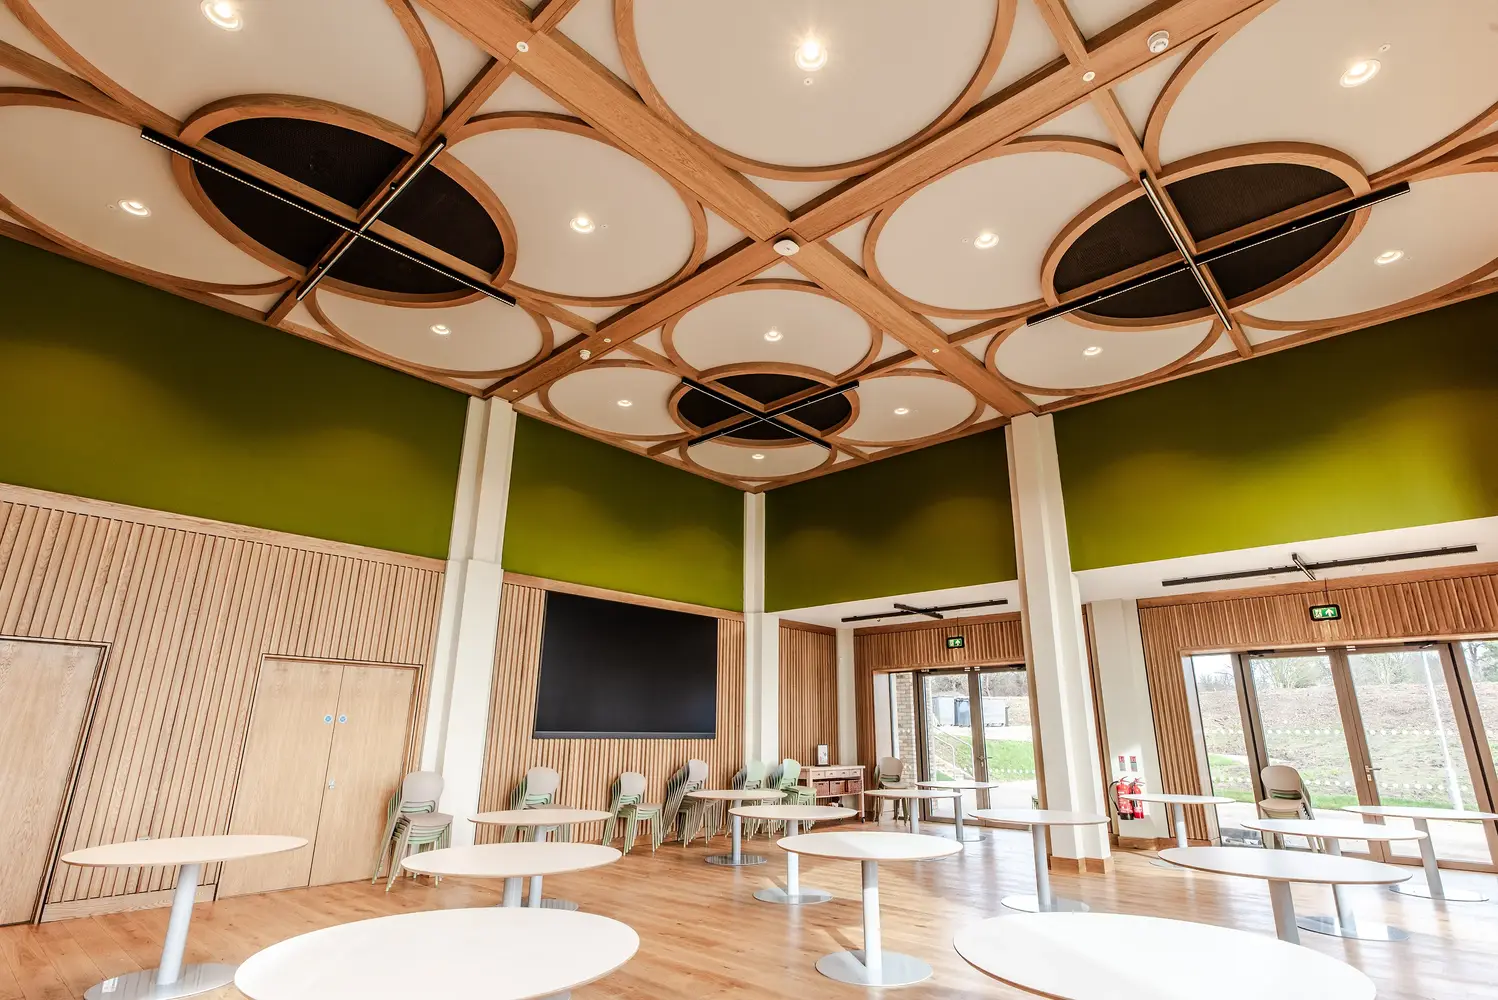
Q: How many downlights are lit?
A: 13